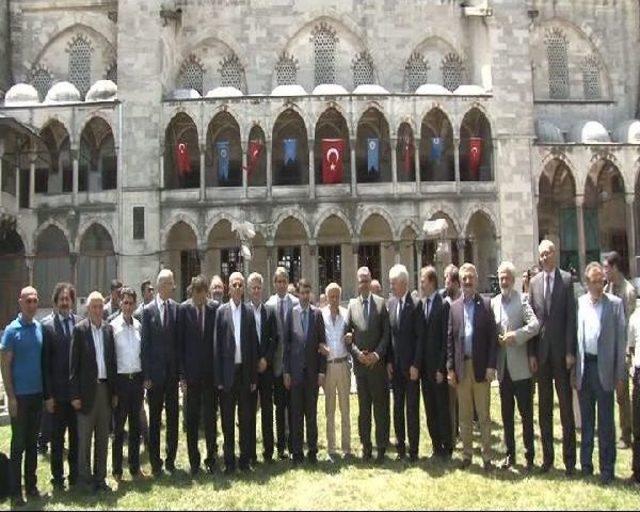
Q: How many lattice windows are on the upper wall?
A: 12